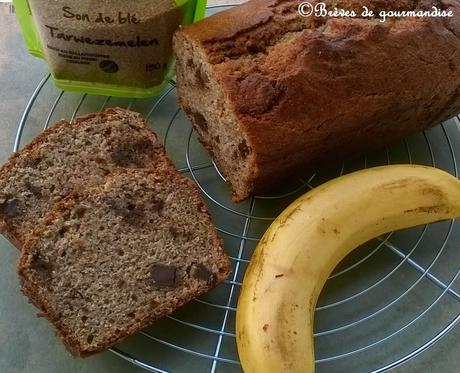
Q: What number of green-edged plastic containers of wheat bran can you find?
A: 1